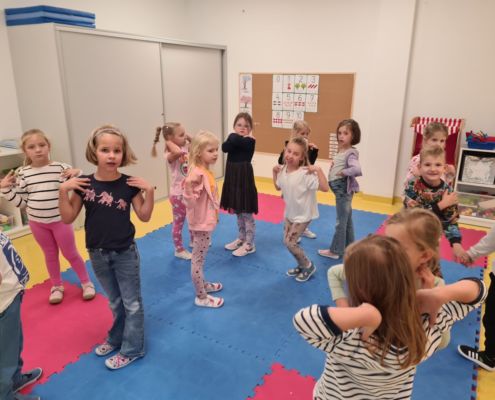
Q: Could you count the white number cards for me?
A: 11